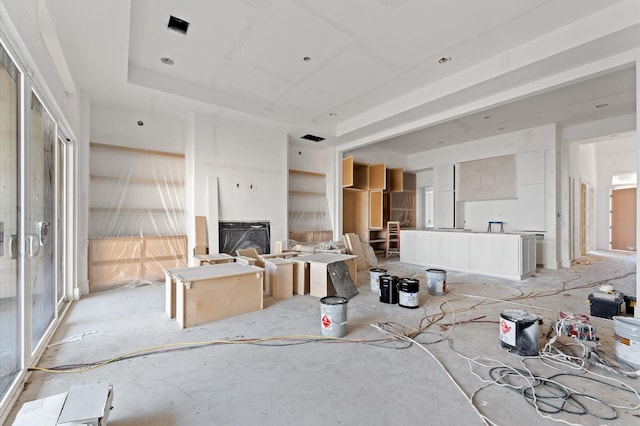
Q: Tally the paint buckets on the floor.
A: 7